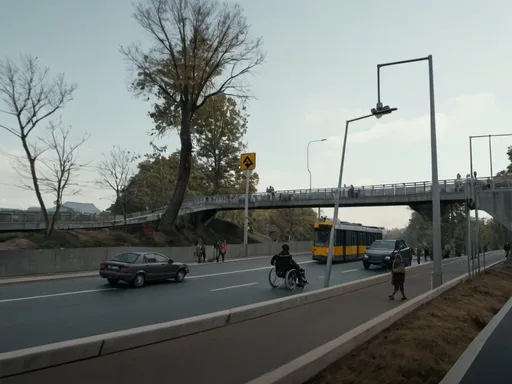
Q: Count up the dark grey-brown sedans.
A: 1